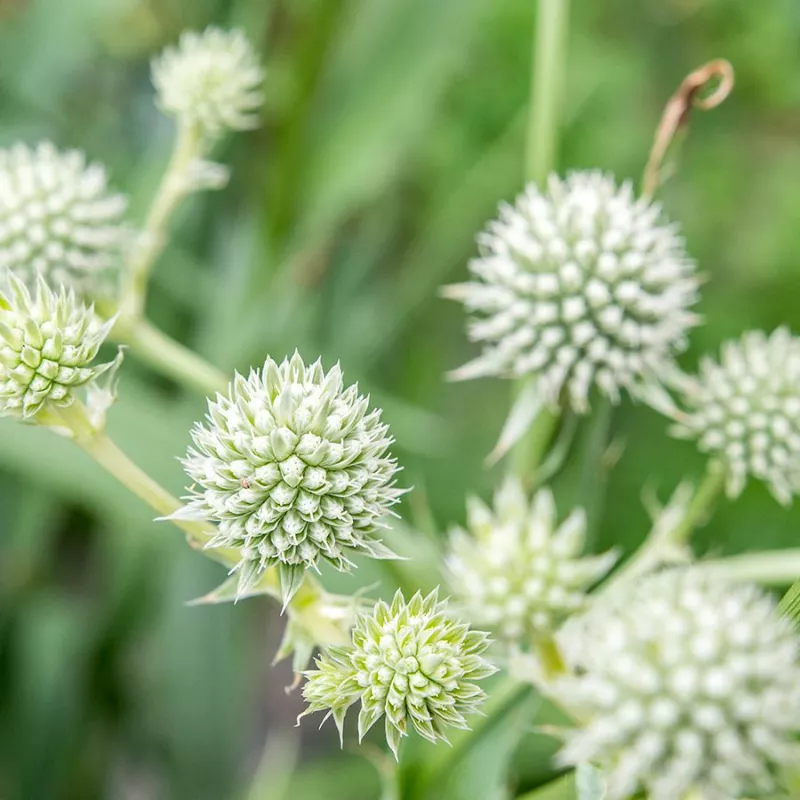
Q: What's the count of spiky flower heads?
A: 9